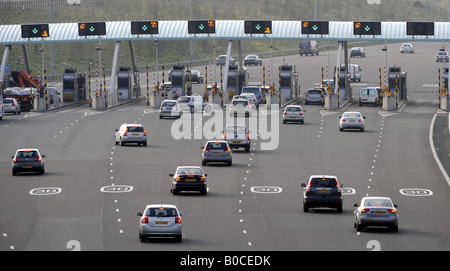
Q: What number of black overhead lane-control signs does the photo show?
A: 8